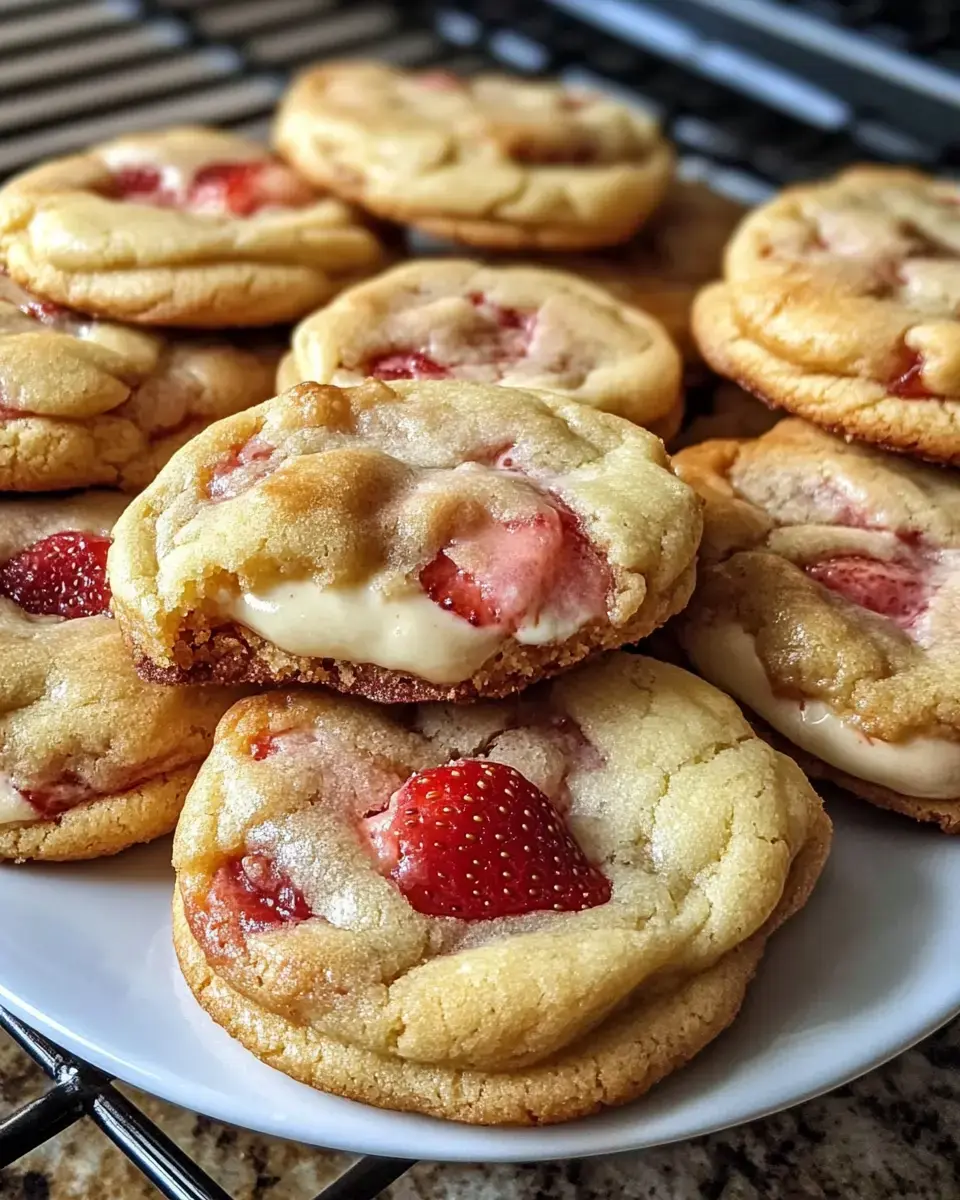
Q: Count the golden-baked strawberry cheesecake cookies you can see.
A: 9